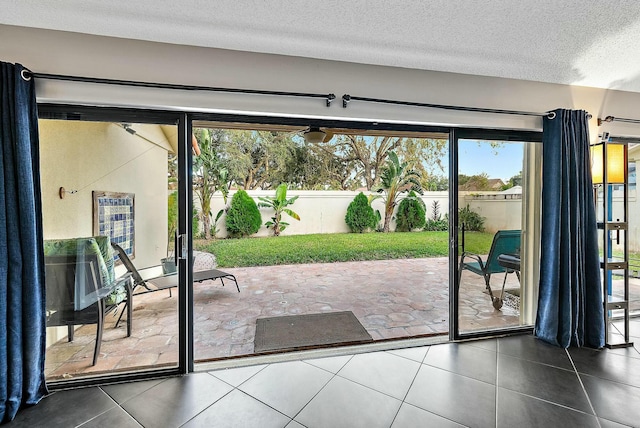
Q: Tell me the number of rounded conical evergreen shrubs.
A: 3